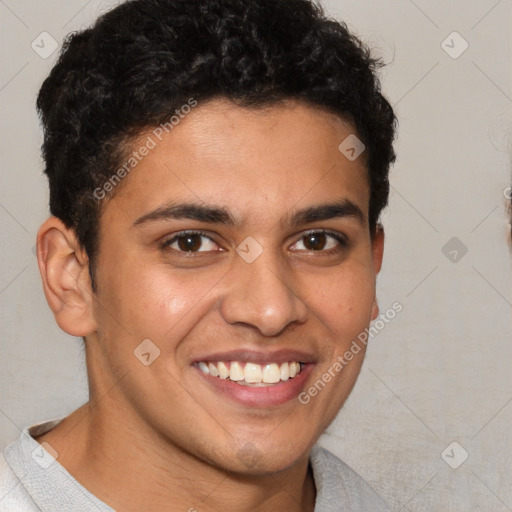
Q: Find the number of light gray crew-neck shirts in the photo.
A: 1